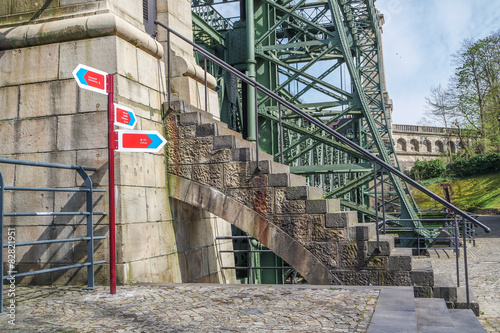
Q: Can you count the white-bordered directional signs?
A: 3